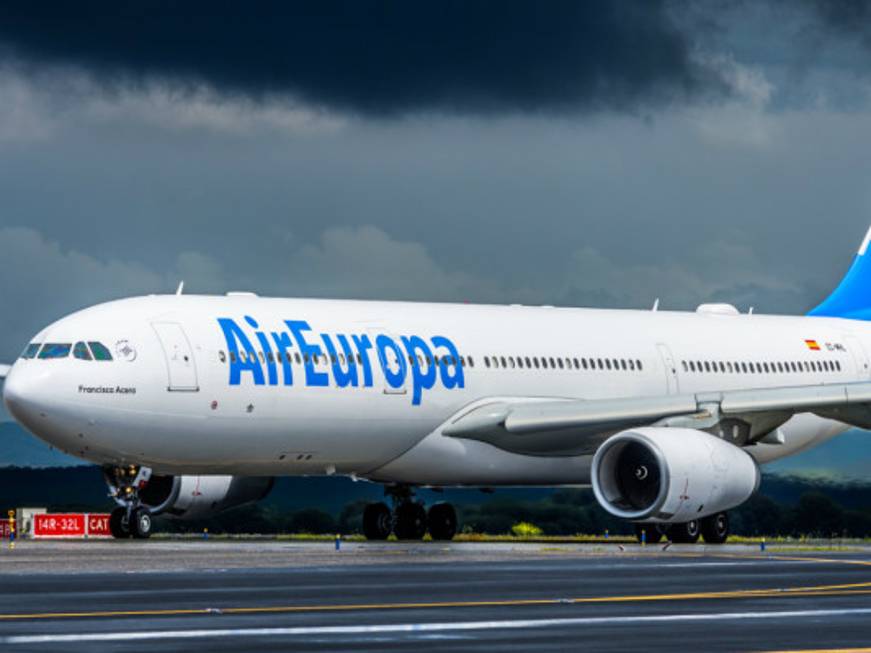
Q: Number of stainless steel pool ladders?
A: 0